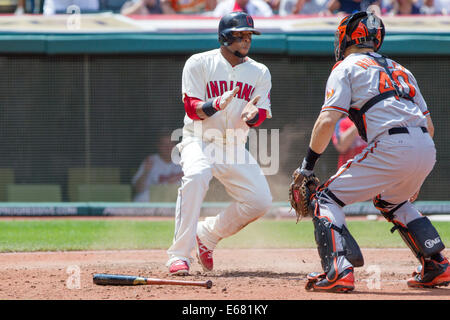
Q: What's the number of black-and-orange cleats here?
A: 2